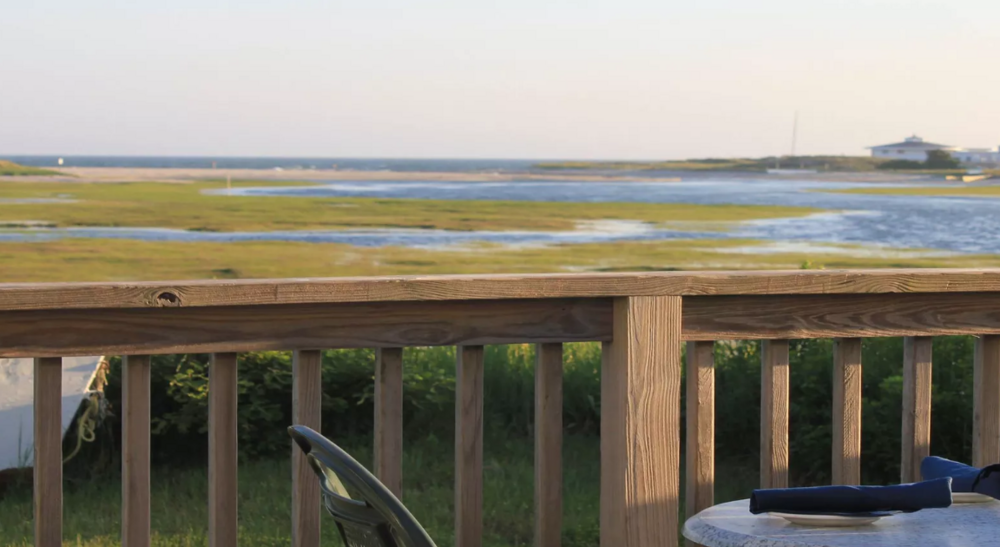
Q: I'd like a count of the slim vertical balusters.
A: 12